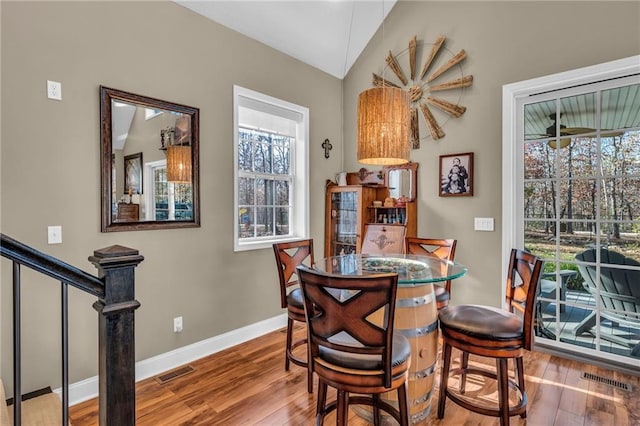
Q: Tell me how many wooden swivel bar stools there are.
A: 4